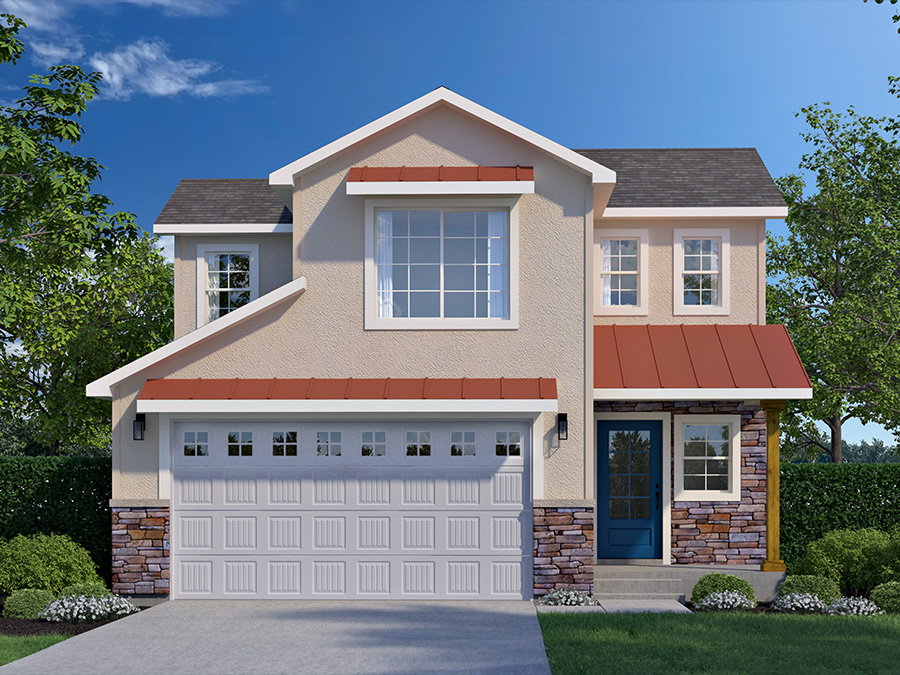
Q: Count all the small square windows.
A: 8